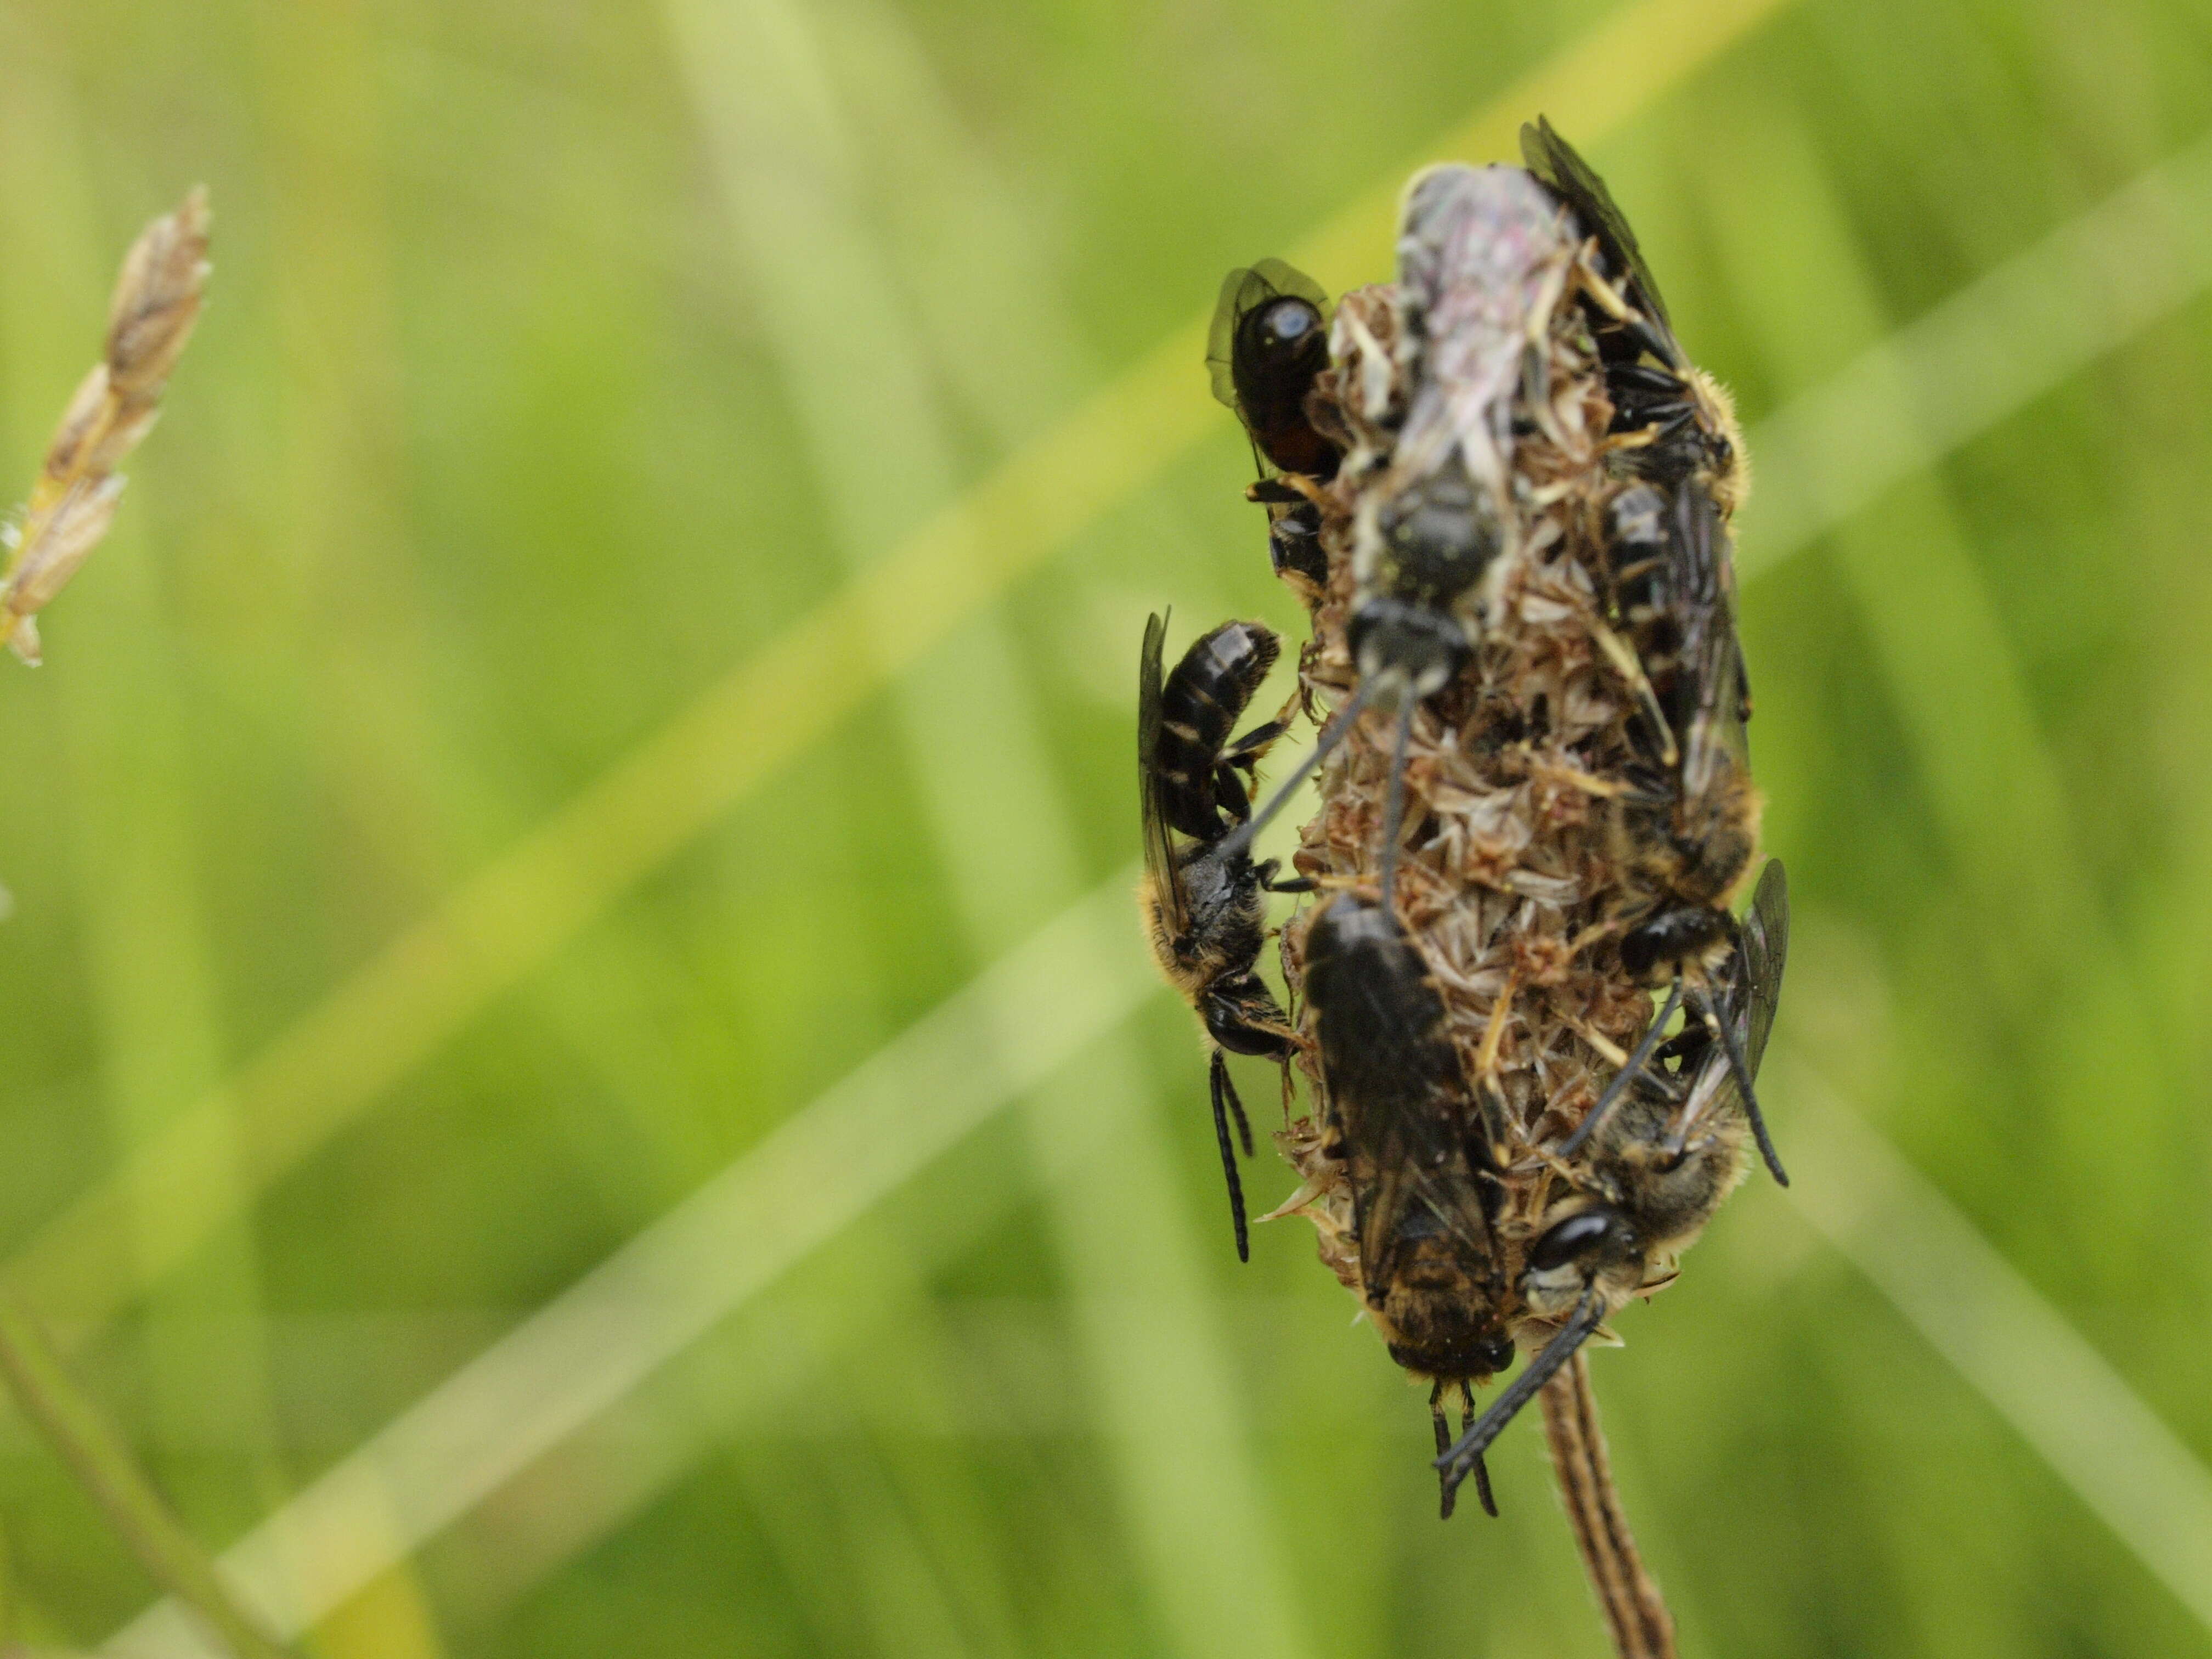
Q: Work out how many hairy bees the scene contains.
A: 7